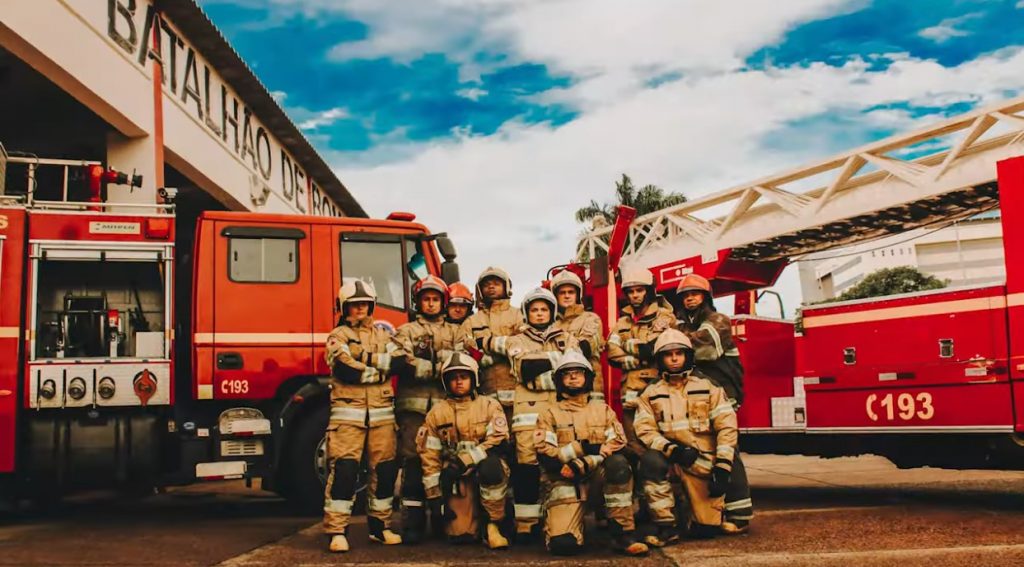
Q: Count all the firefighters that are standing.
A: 8